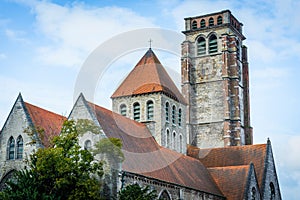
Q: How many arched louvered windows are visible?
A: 12